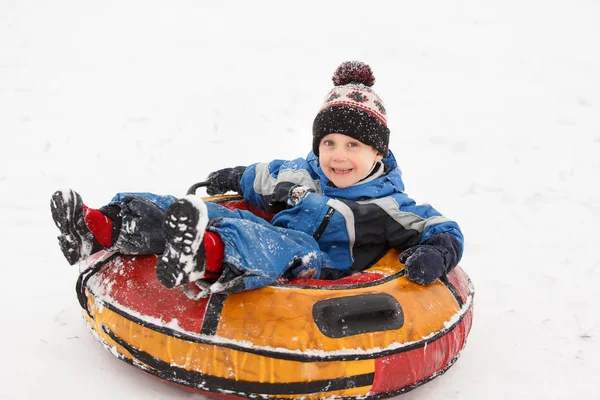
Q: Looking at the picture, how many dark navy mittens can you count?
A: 2